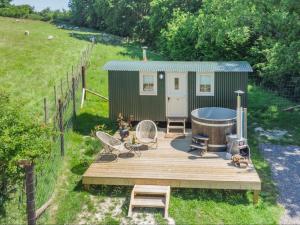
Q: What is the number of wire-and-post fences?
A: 1